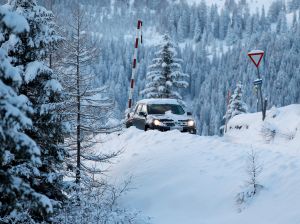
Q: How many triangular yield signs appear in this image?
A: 1